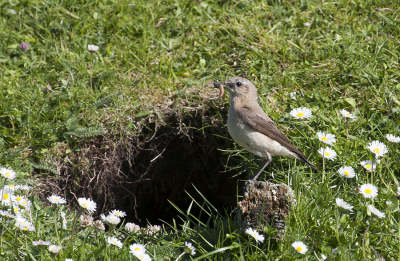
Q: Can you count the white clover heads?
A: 4